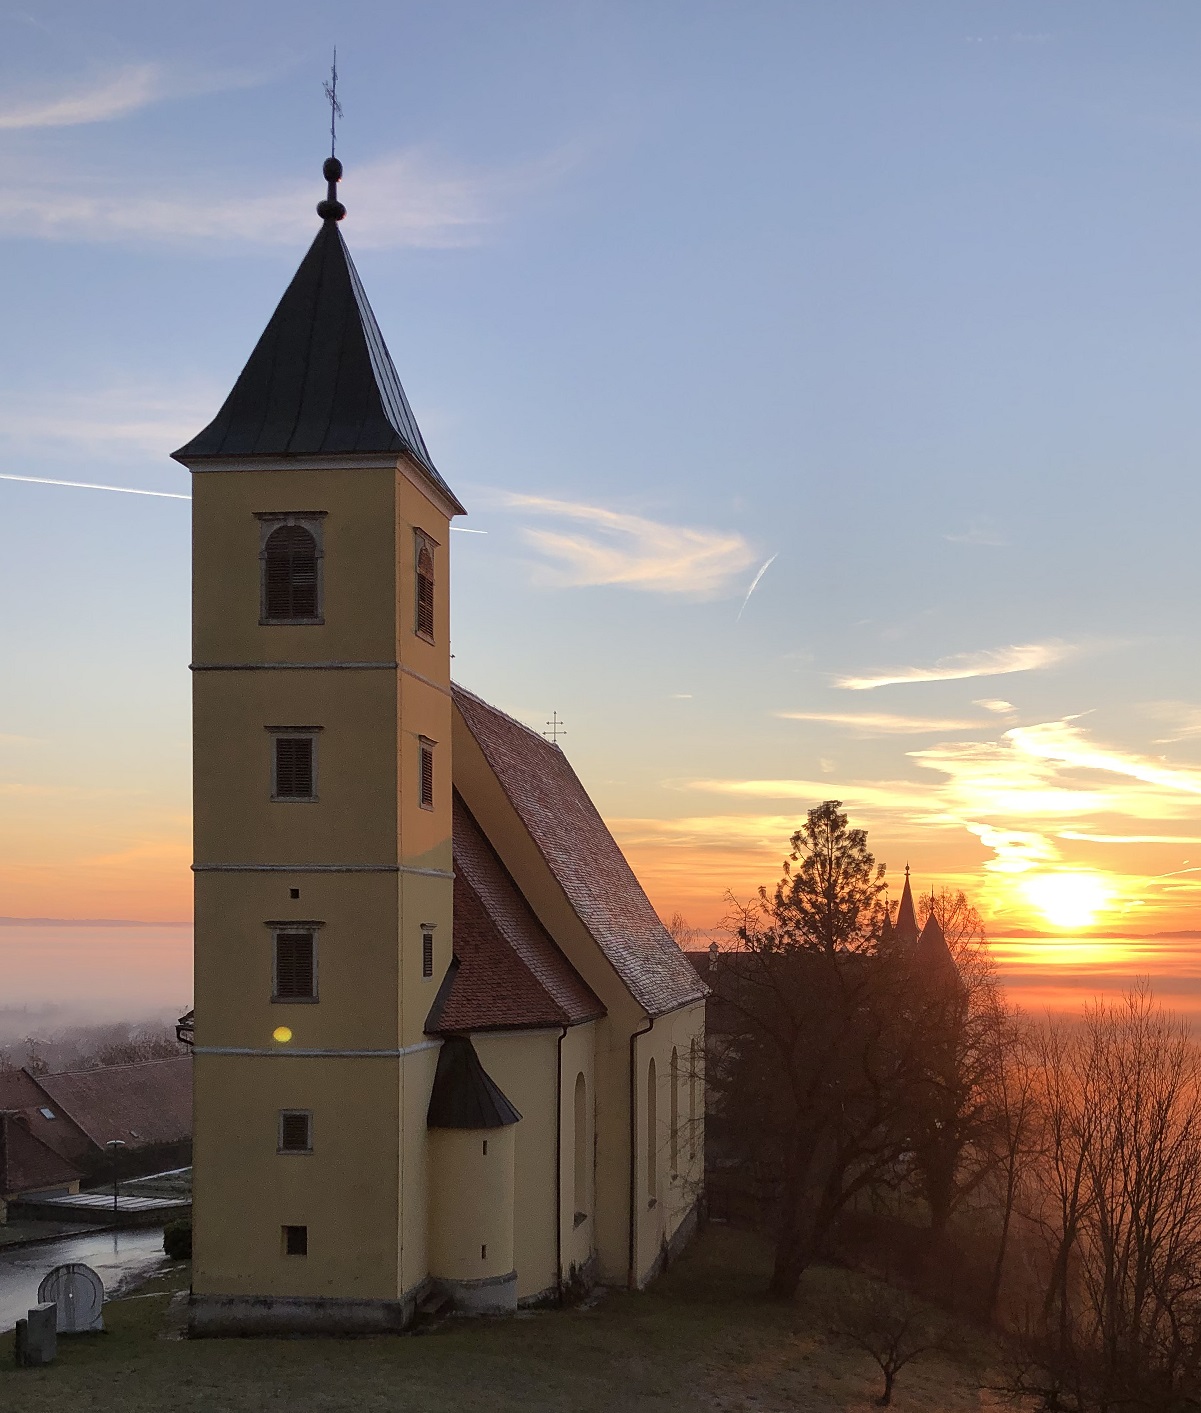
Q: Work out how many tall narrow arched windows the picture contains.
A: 4